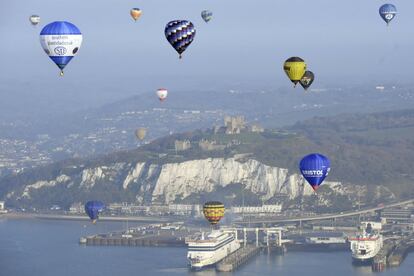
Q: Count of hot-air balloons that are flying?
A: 13